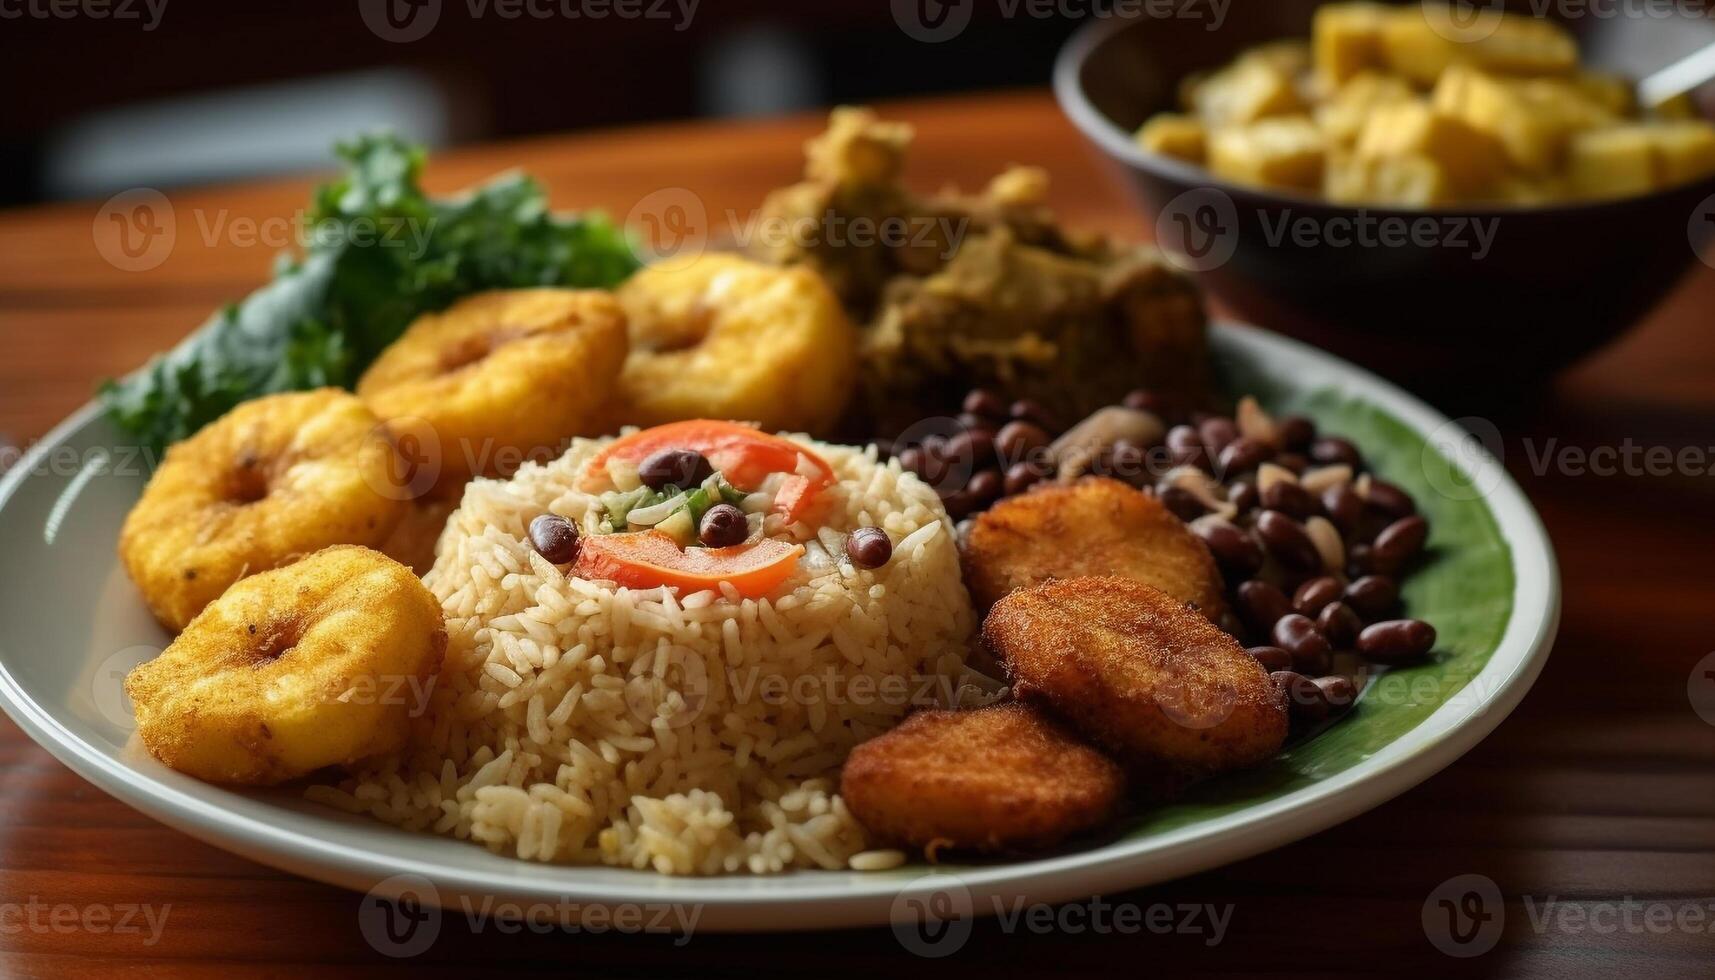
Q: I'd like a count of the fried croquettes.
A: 3